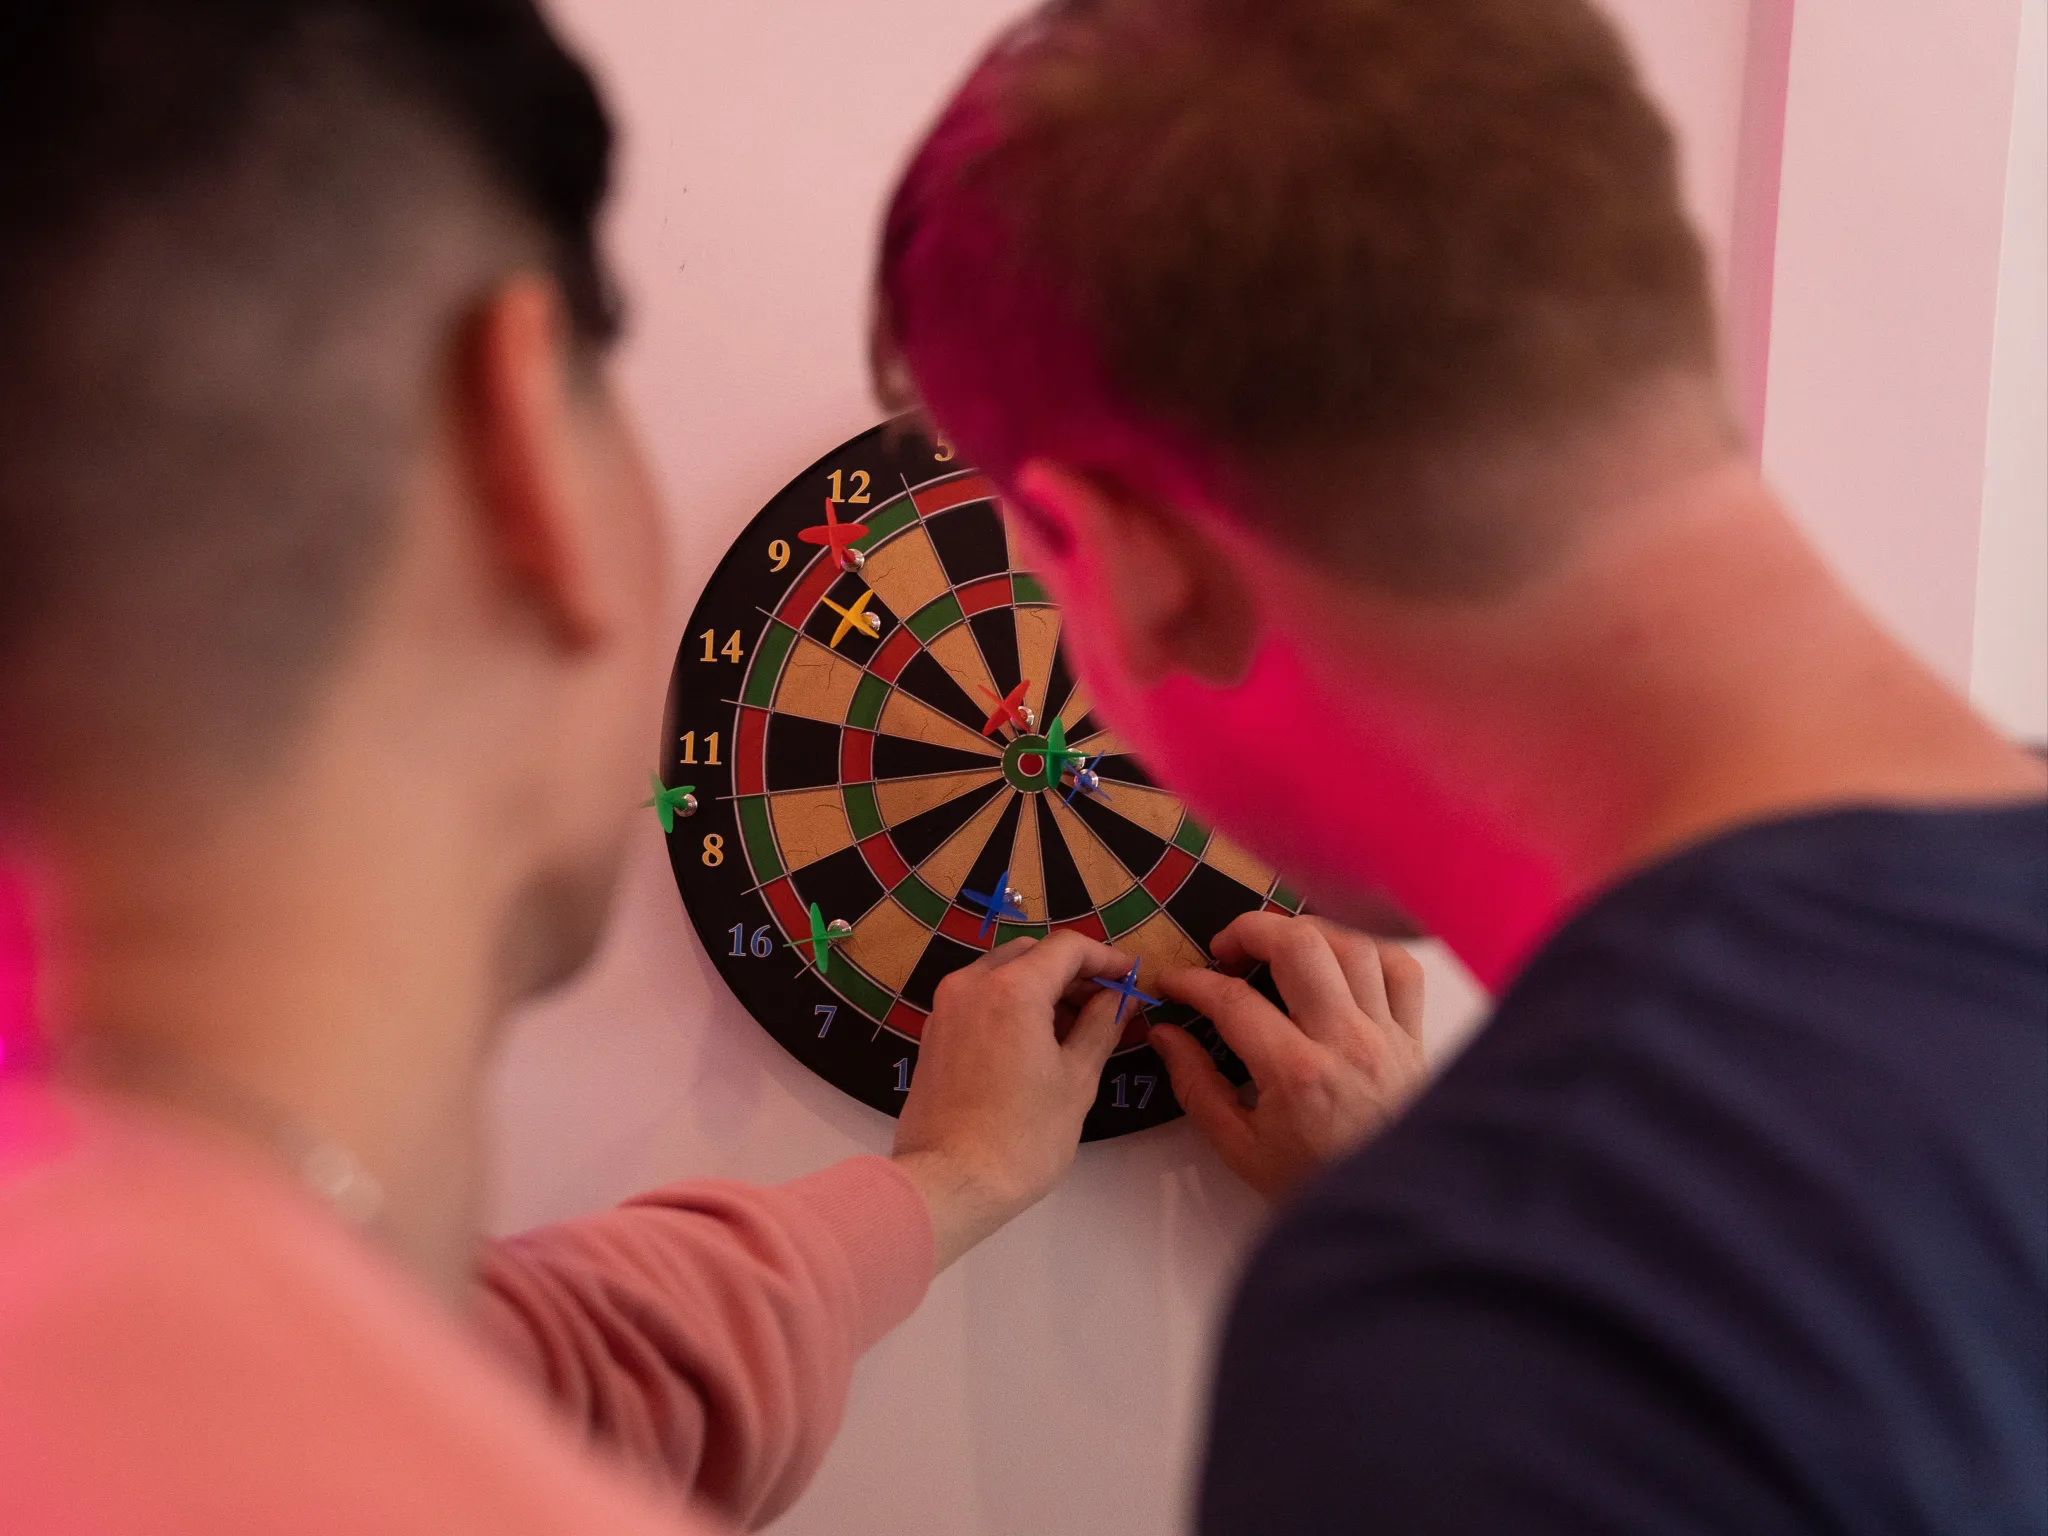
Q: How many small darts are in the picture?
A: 9